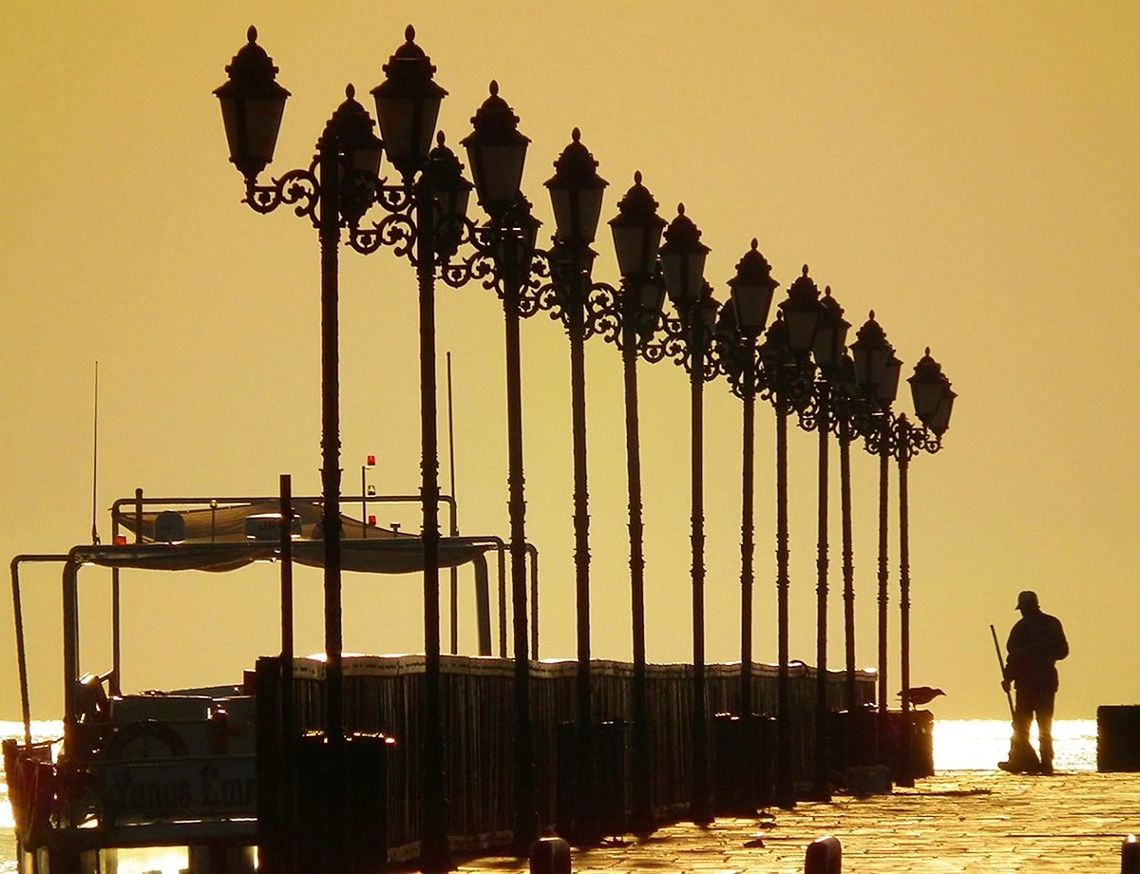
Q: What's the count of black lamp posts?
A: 12